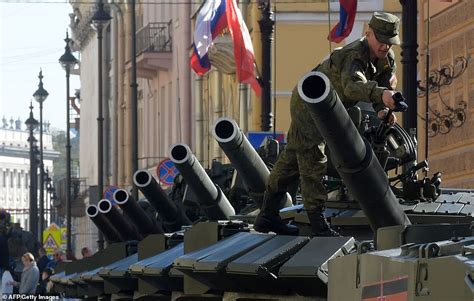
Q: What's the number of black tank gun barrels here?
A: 7